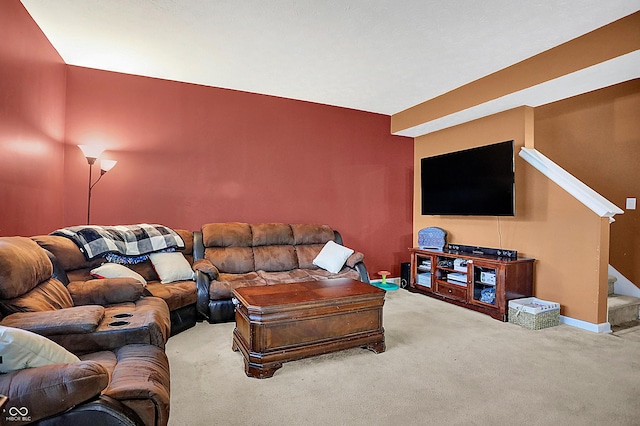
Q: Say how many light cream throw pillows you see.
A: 4